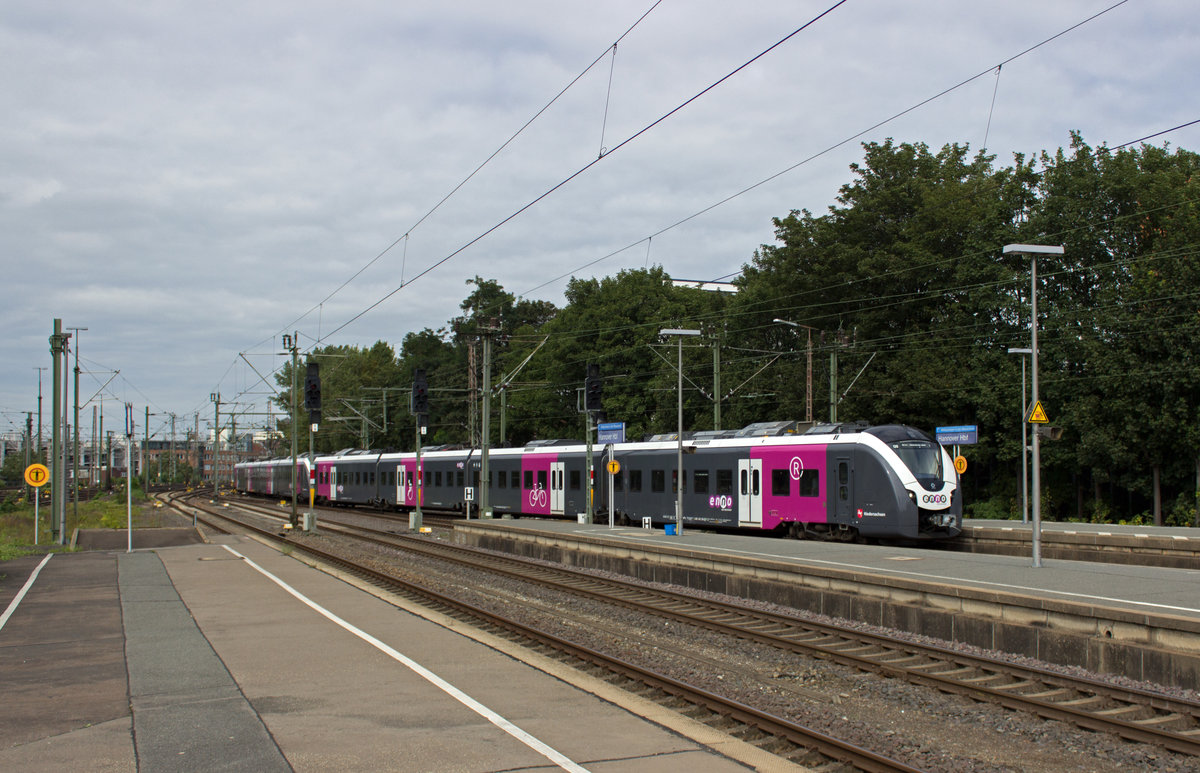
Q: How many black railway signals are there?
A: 3